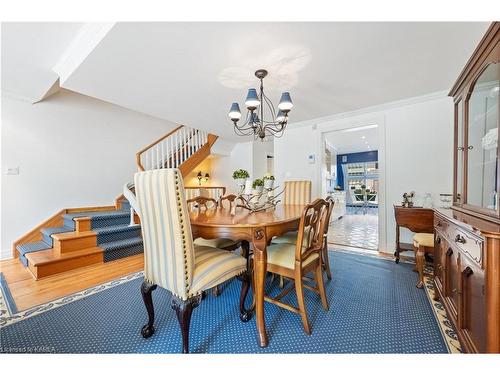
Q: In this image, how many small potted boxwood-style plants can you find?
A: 3